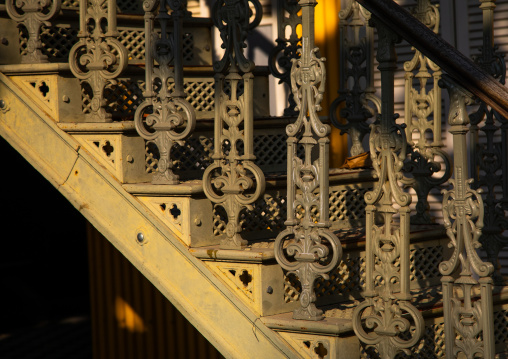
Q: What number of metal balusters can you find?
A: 11